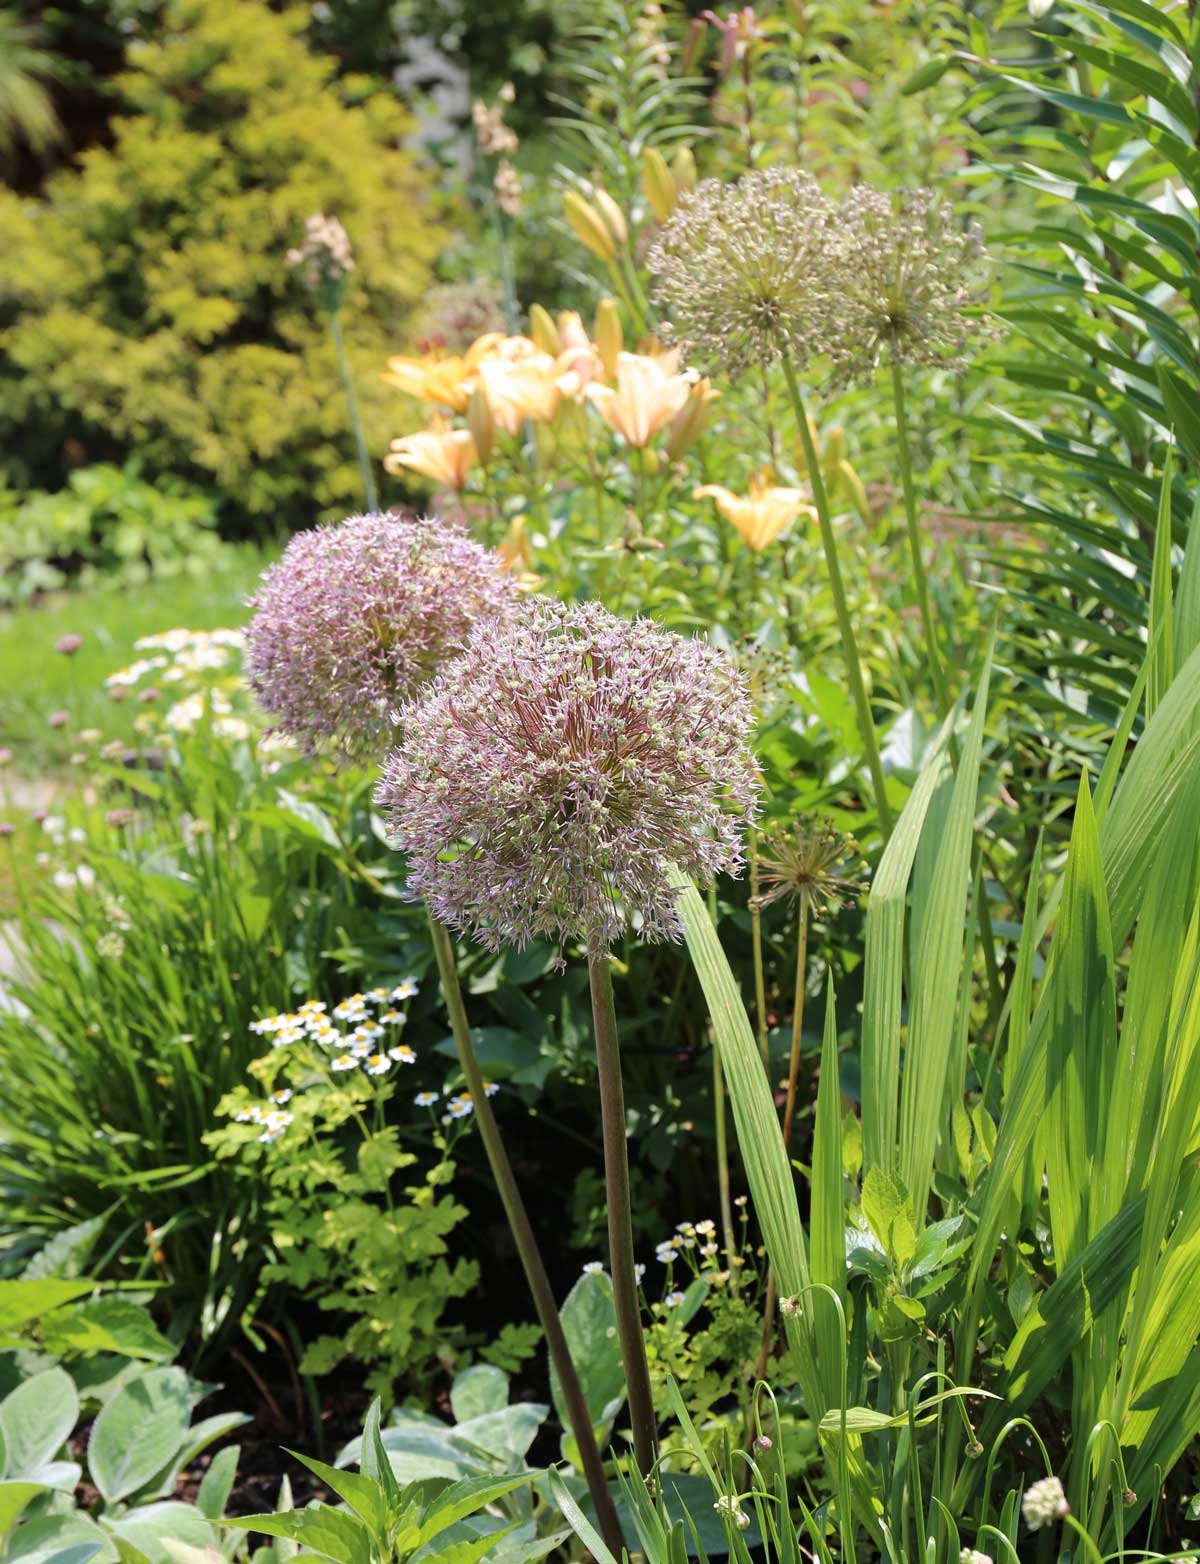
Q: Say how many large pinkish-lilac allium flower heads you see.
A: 2